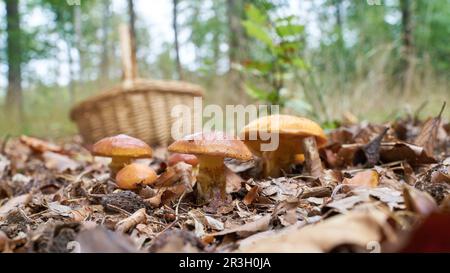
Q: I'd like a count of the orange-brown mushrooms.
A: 5